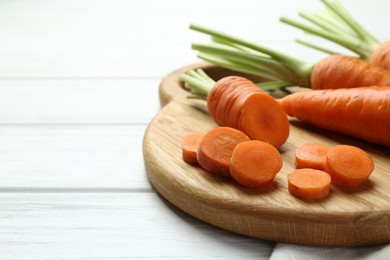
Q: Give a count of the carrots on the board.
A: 4